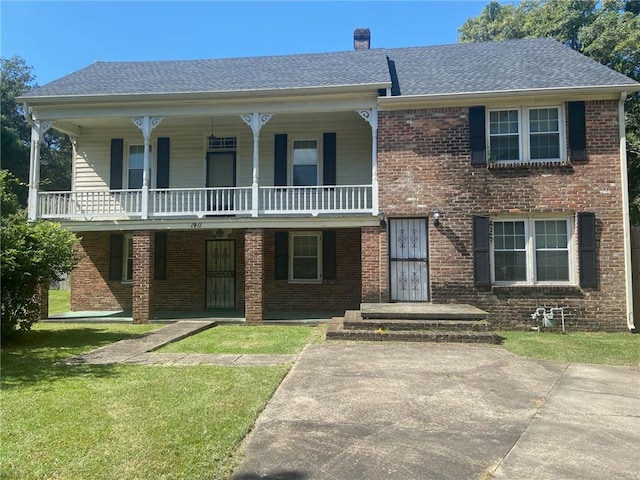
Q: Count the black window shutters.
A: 12